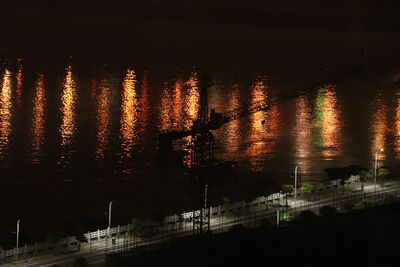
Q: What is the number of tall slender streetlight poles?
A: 5